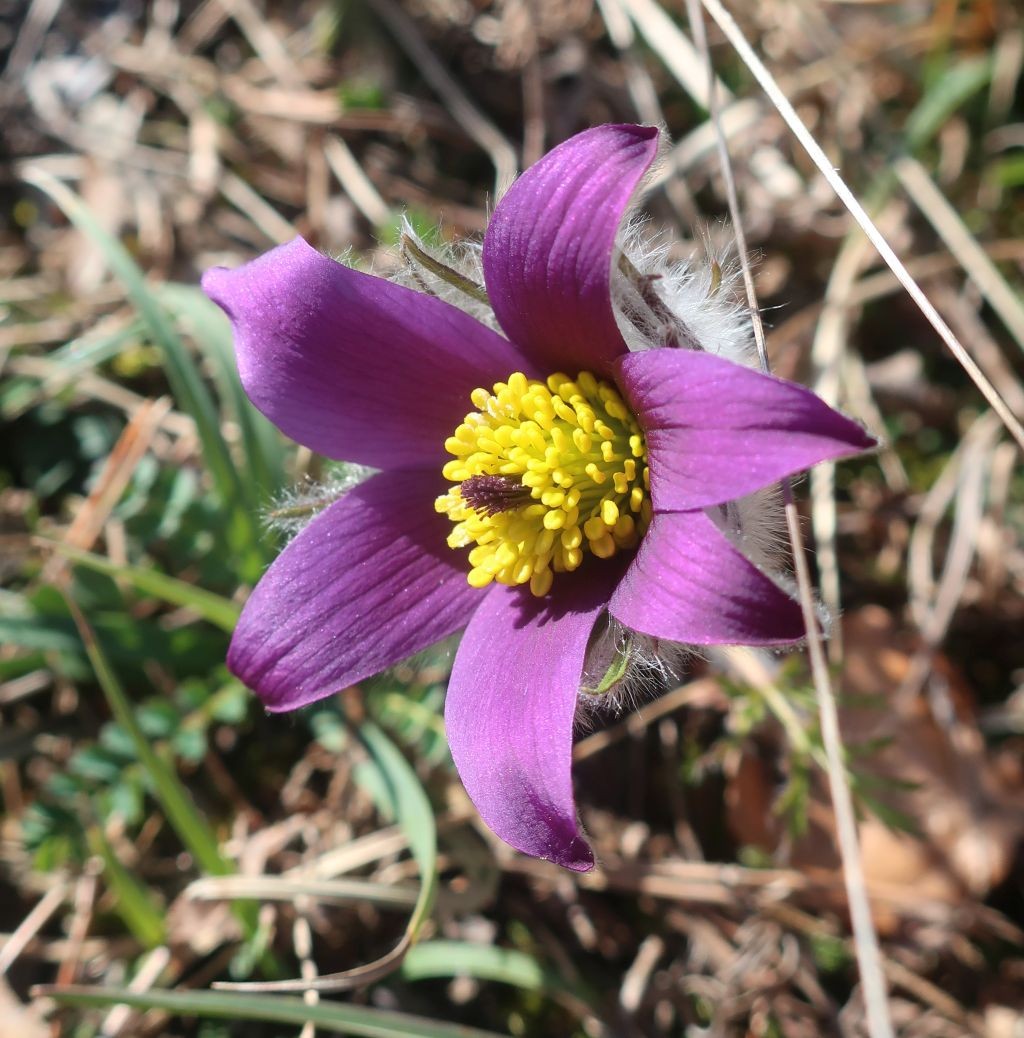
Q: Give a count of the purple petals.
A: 6